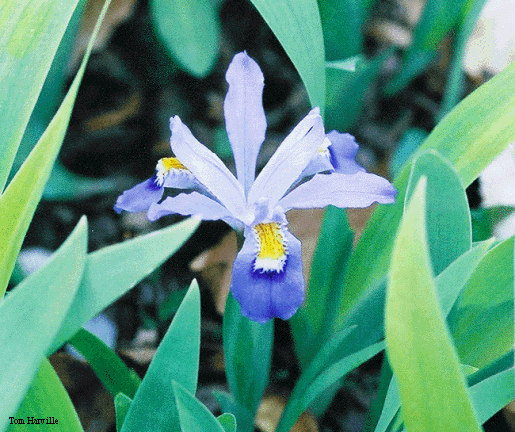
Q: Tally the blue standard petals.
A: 3